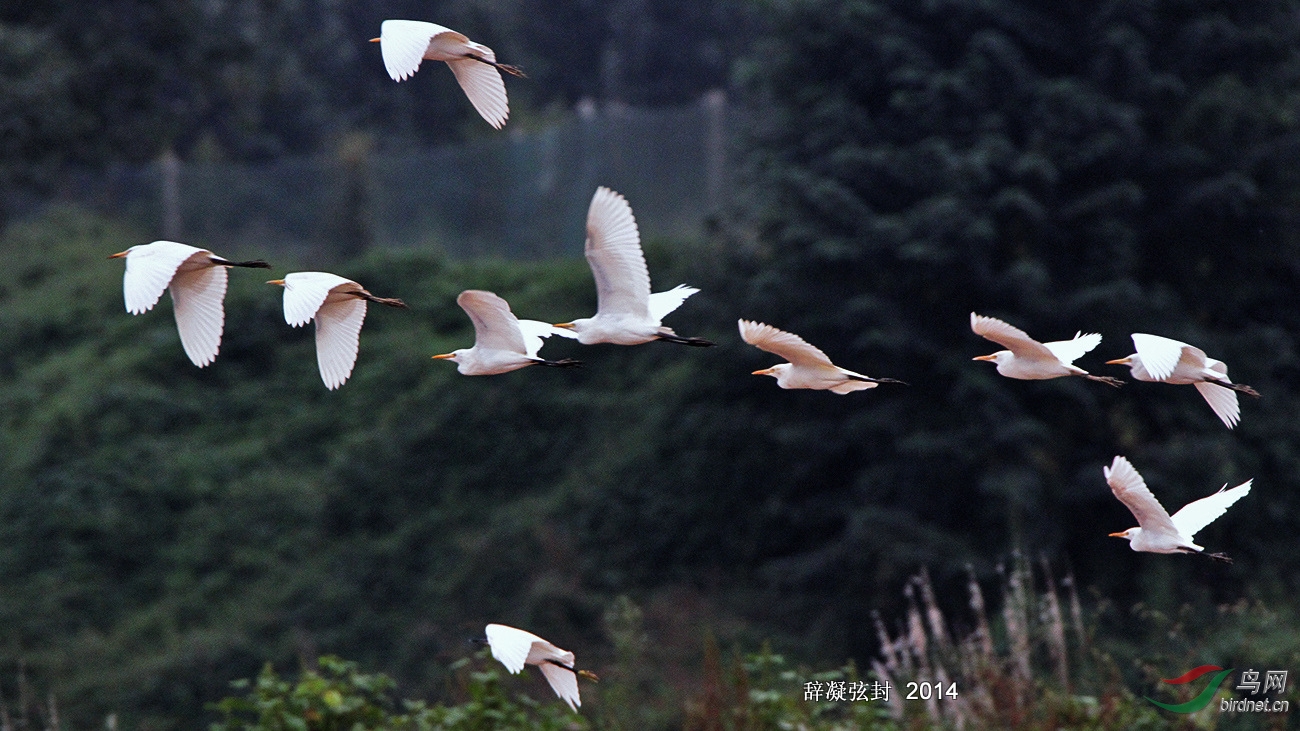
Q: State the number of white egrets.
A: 10